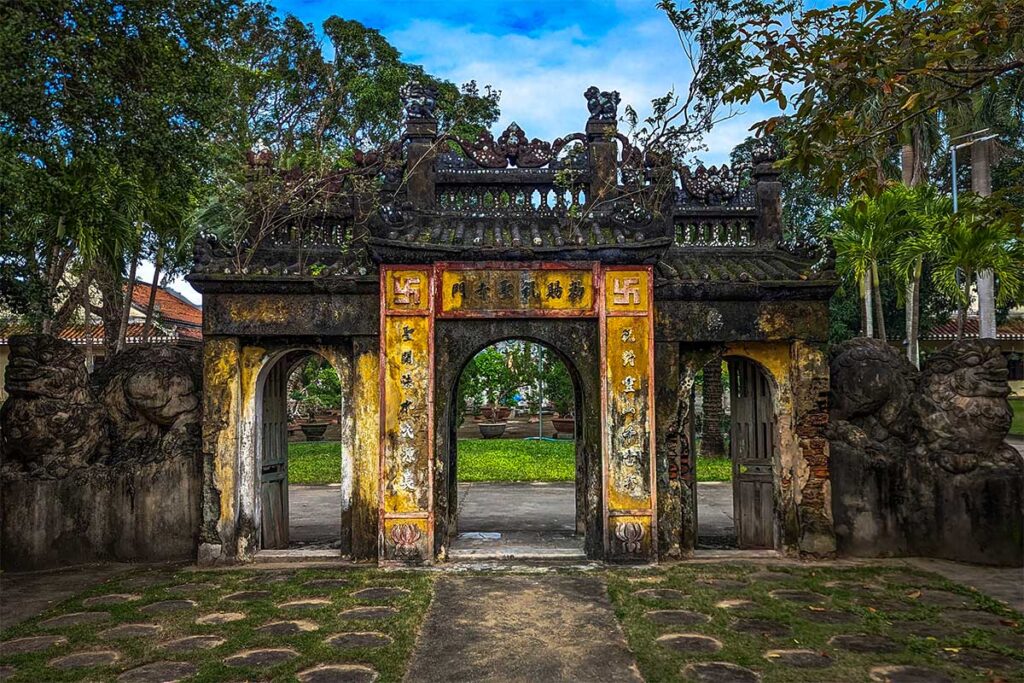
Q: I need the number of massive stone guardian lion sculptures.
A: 2